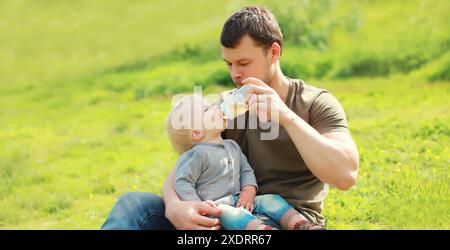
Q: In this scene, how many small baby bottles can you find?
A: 1